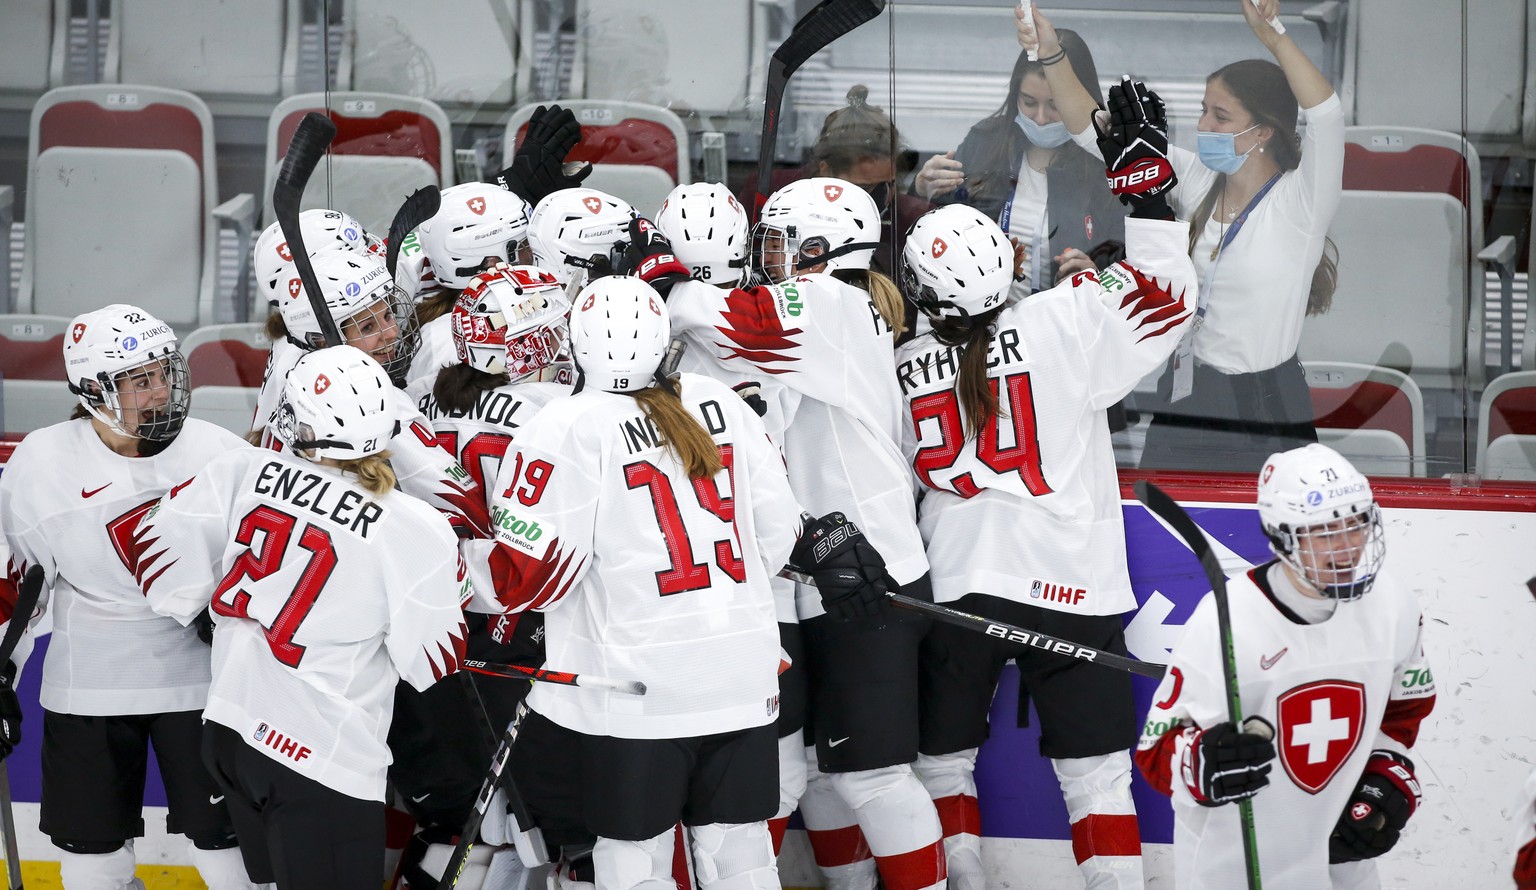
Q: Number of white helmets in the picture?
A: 11